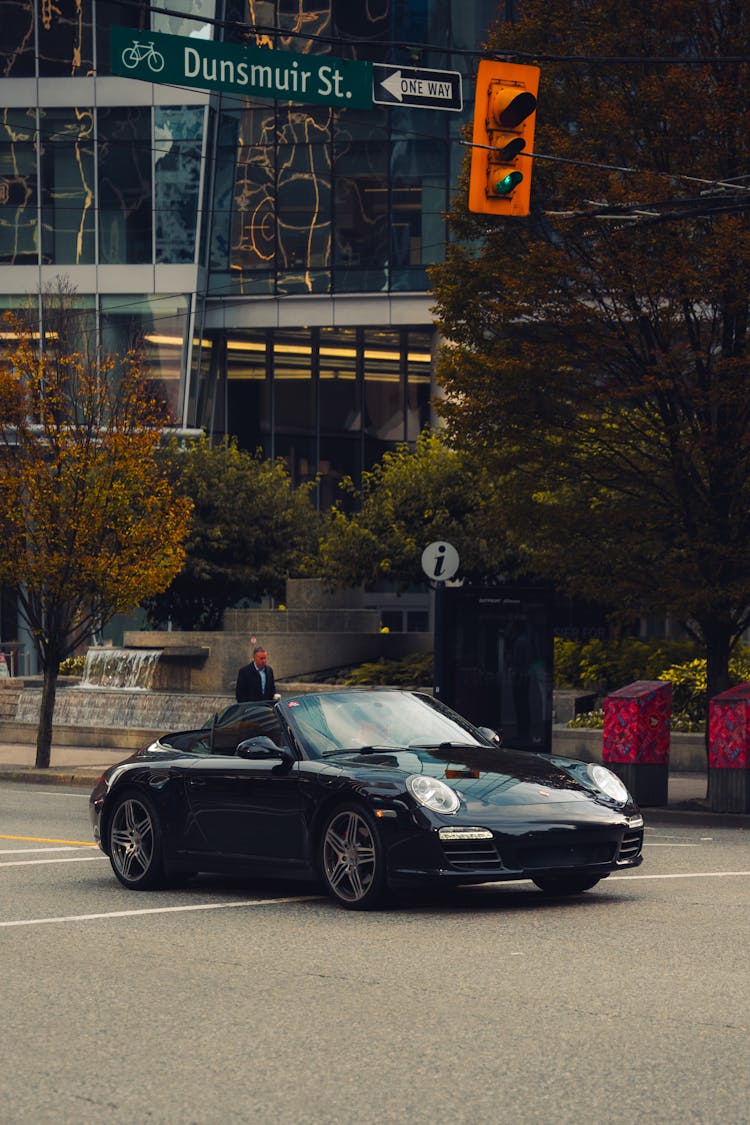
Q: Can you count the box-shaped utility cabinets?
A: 2